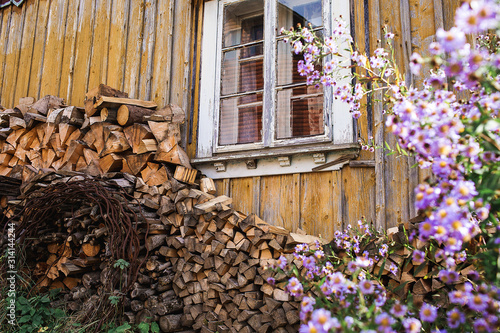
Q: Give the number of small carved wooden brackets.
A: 4